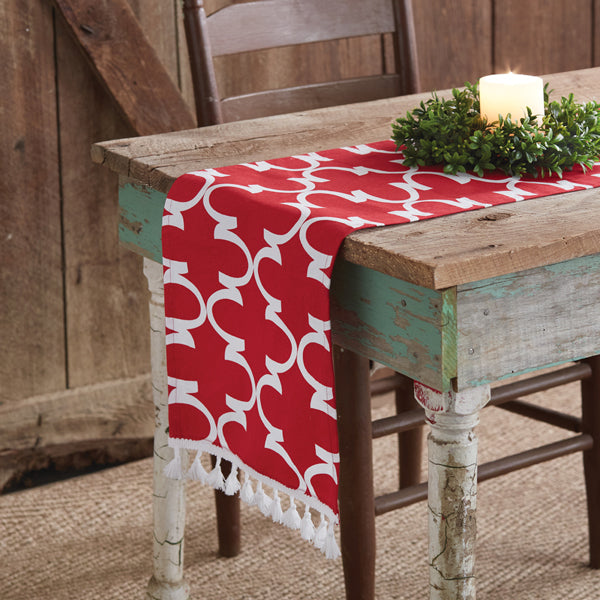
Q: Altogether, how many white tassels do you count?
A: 11